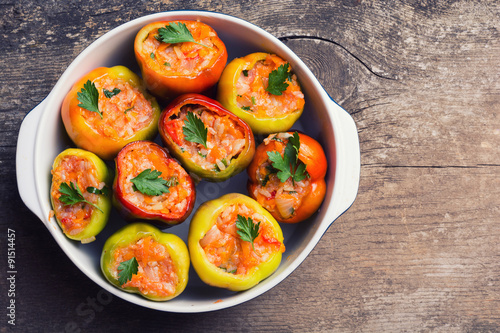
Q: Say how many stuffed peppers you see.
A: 9